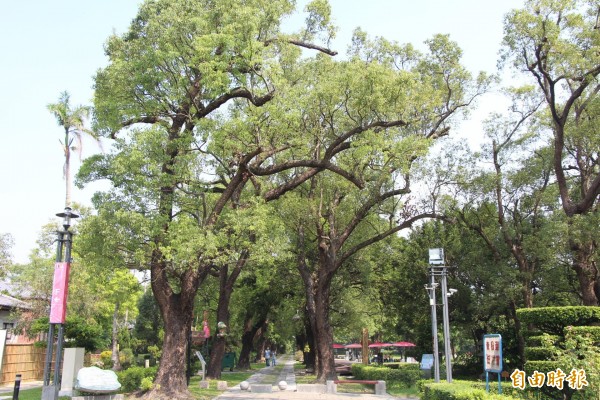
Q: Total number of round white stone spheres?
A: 2